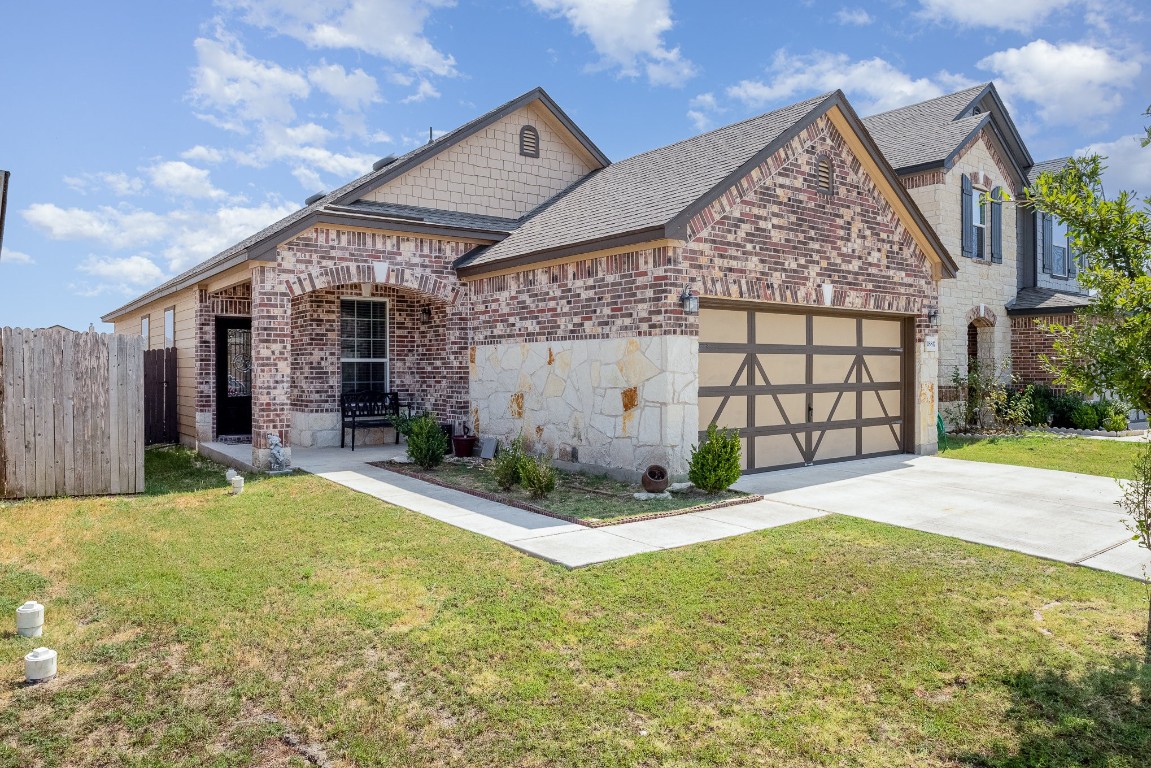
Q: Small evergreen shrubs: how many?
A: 4